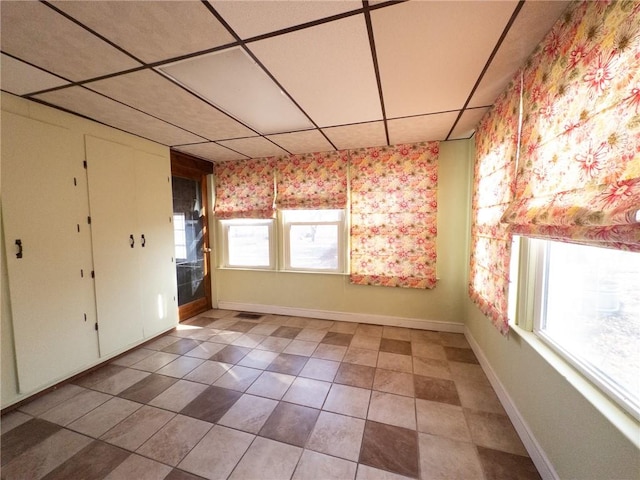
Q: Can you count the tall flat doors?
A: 3